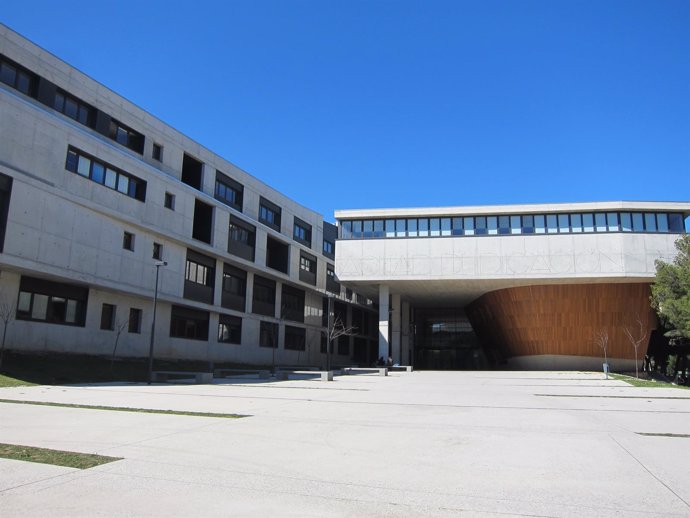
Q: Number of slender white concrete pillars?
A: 3